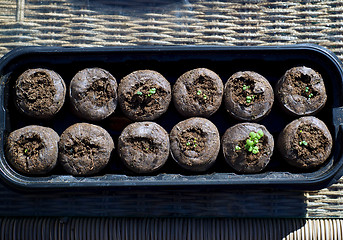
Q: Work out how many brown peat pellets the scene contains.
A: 12